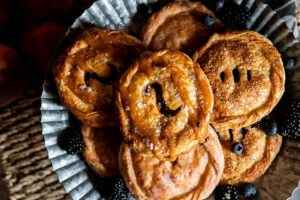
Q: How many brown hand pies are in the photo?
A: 7